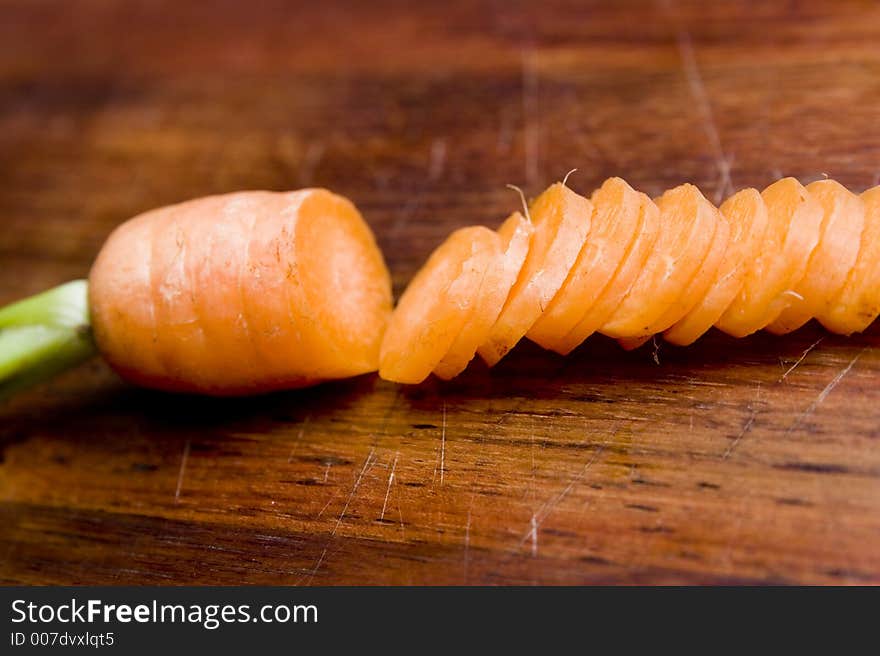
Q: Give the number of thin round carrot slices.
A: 11